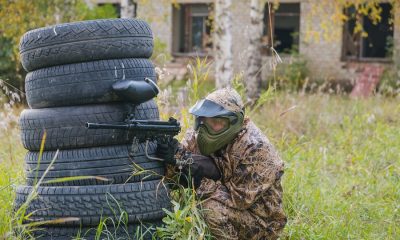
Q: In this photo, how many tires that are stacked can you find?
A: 6